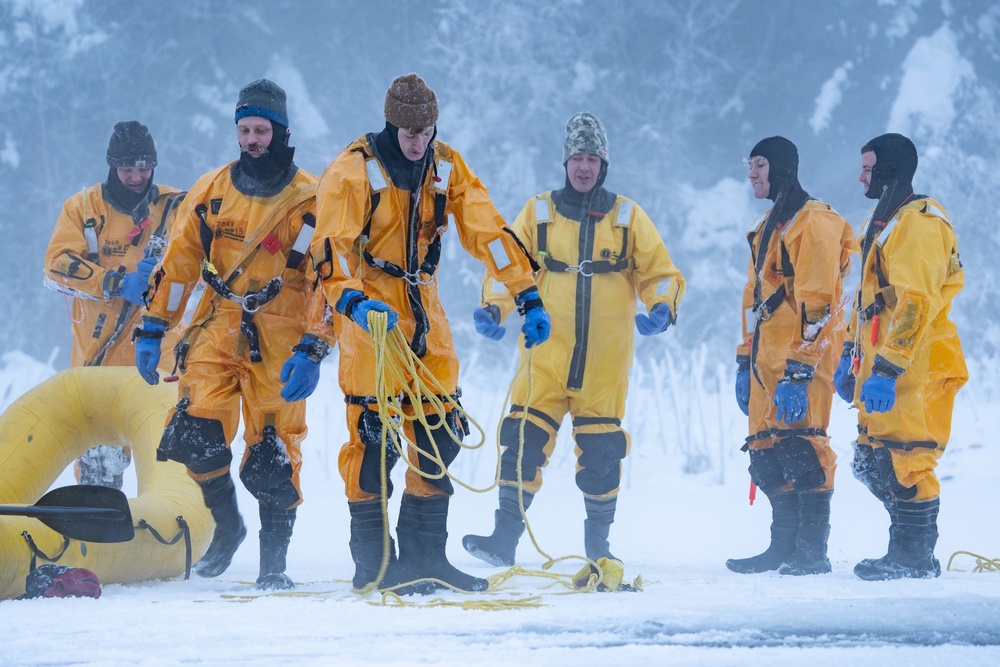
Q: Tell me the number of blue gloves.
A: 12